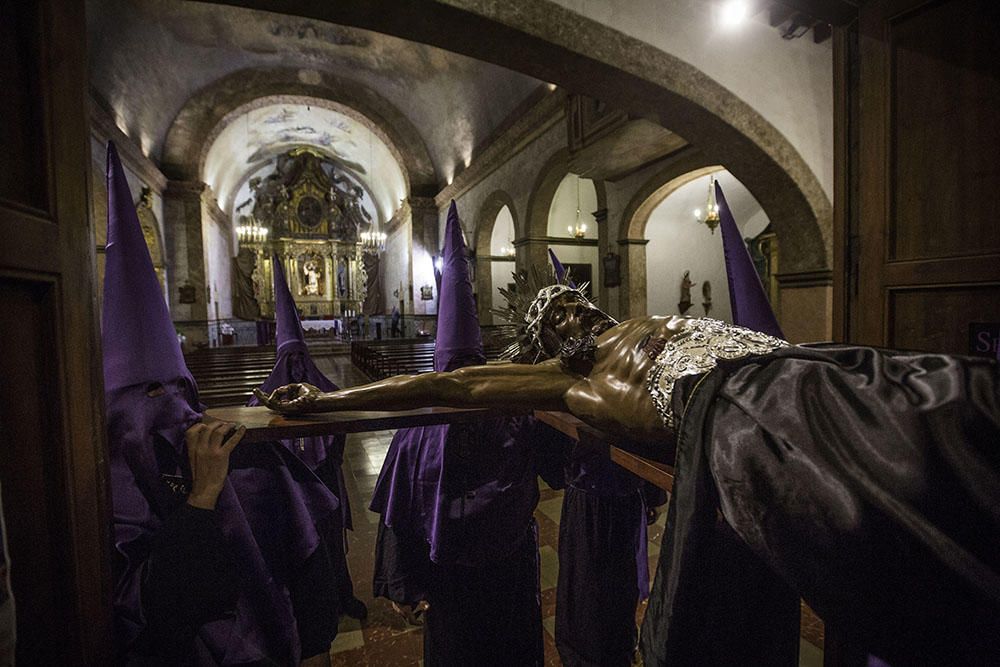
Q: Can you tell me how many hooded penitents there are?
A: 5